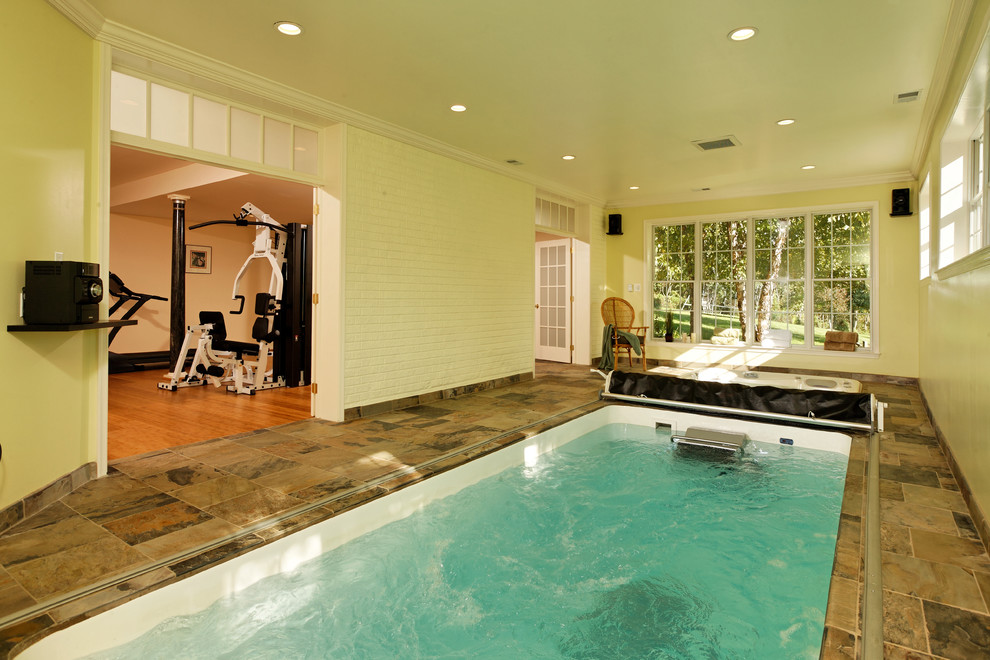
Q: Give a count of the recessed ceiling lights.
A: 7